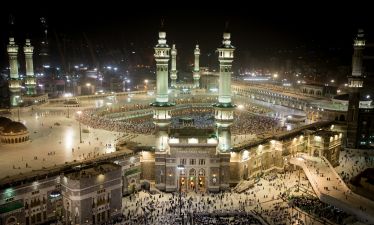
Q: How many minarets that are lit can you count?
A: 7